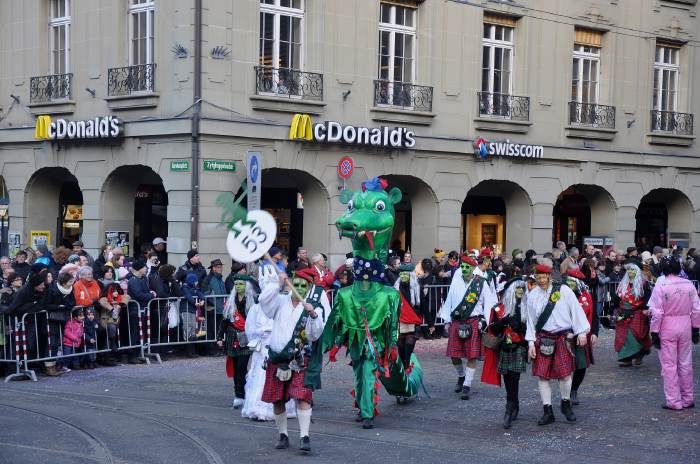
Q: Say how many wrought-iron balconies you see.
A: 7